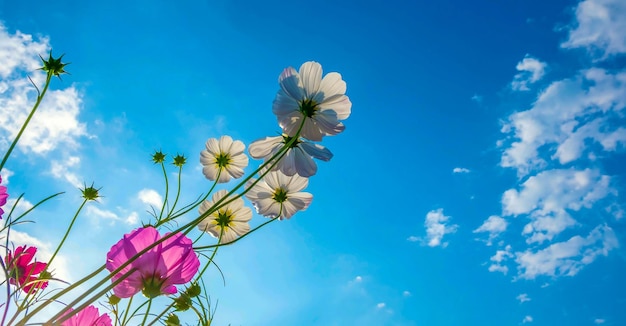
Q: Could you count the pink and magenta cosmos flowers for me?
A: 4